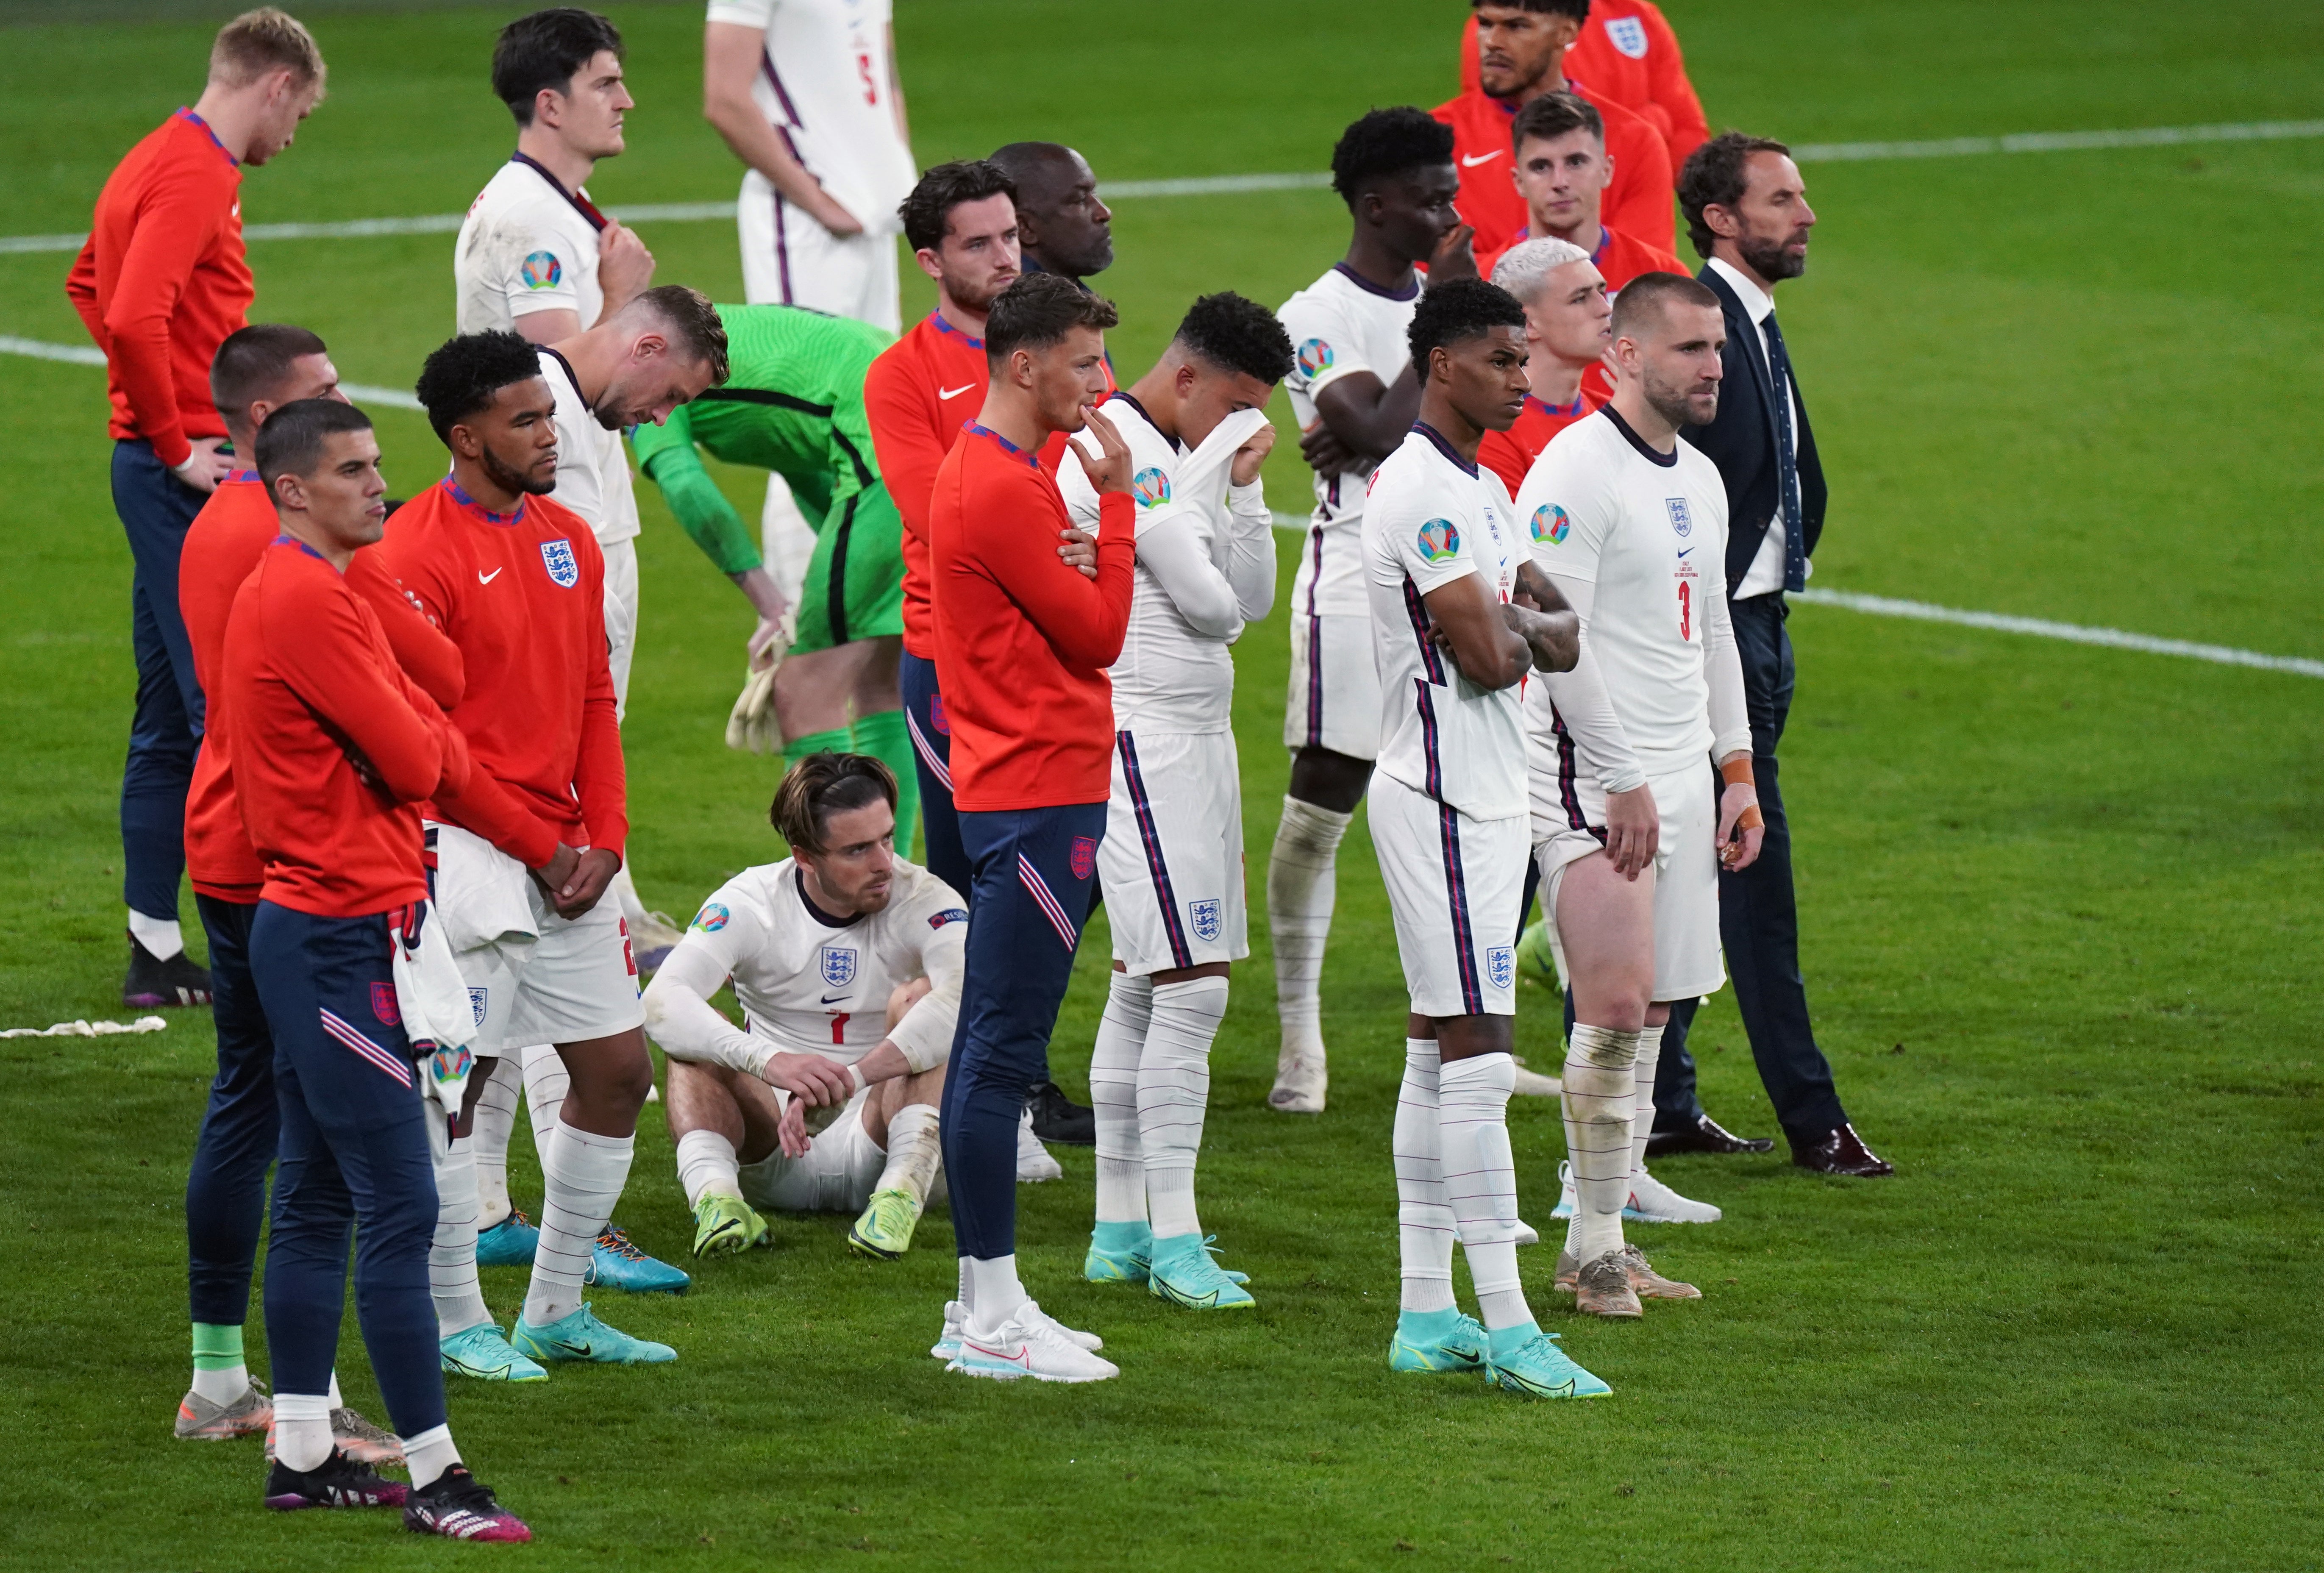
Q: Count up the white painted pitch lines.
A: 2